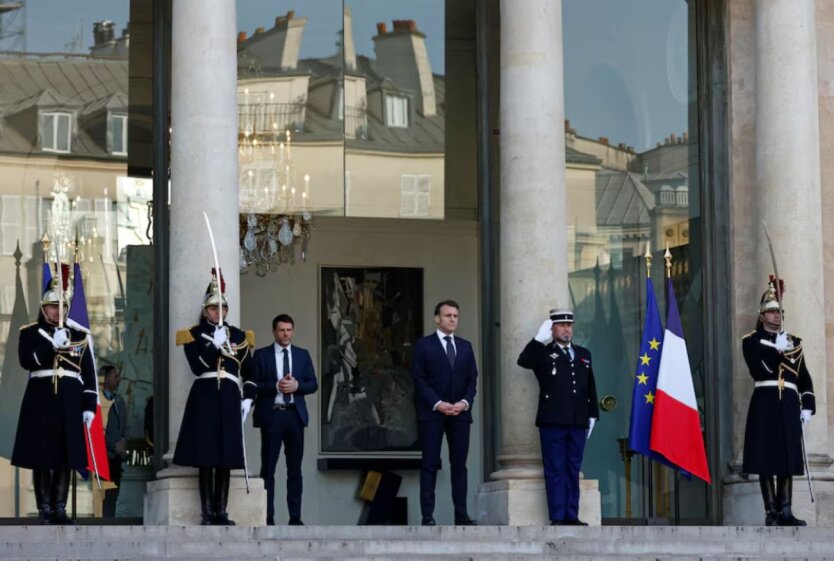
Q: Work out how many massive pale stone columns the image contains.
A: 3